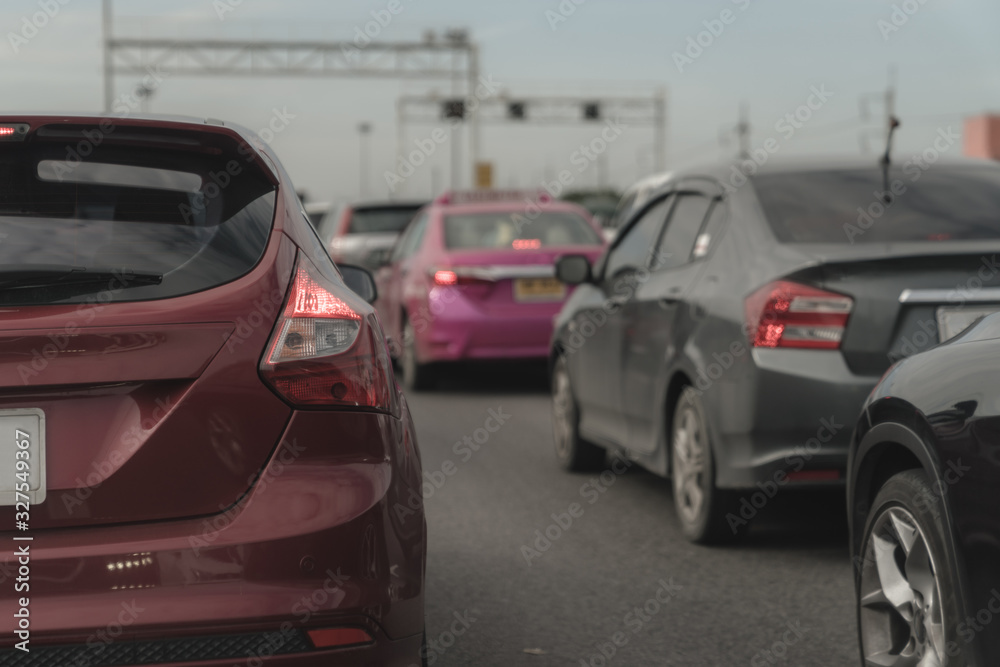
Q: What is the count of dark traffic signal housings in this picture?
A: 3